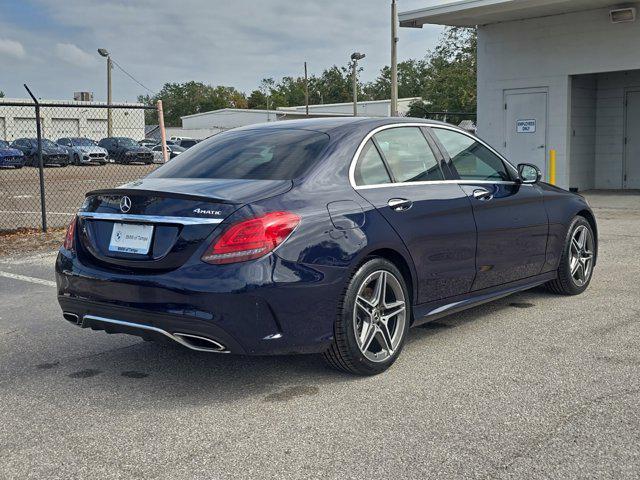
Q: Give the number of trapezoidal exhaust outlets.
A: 2